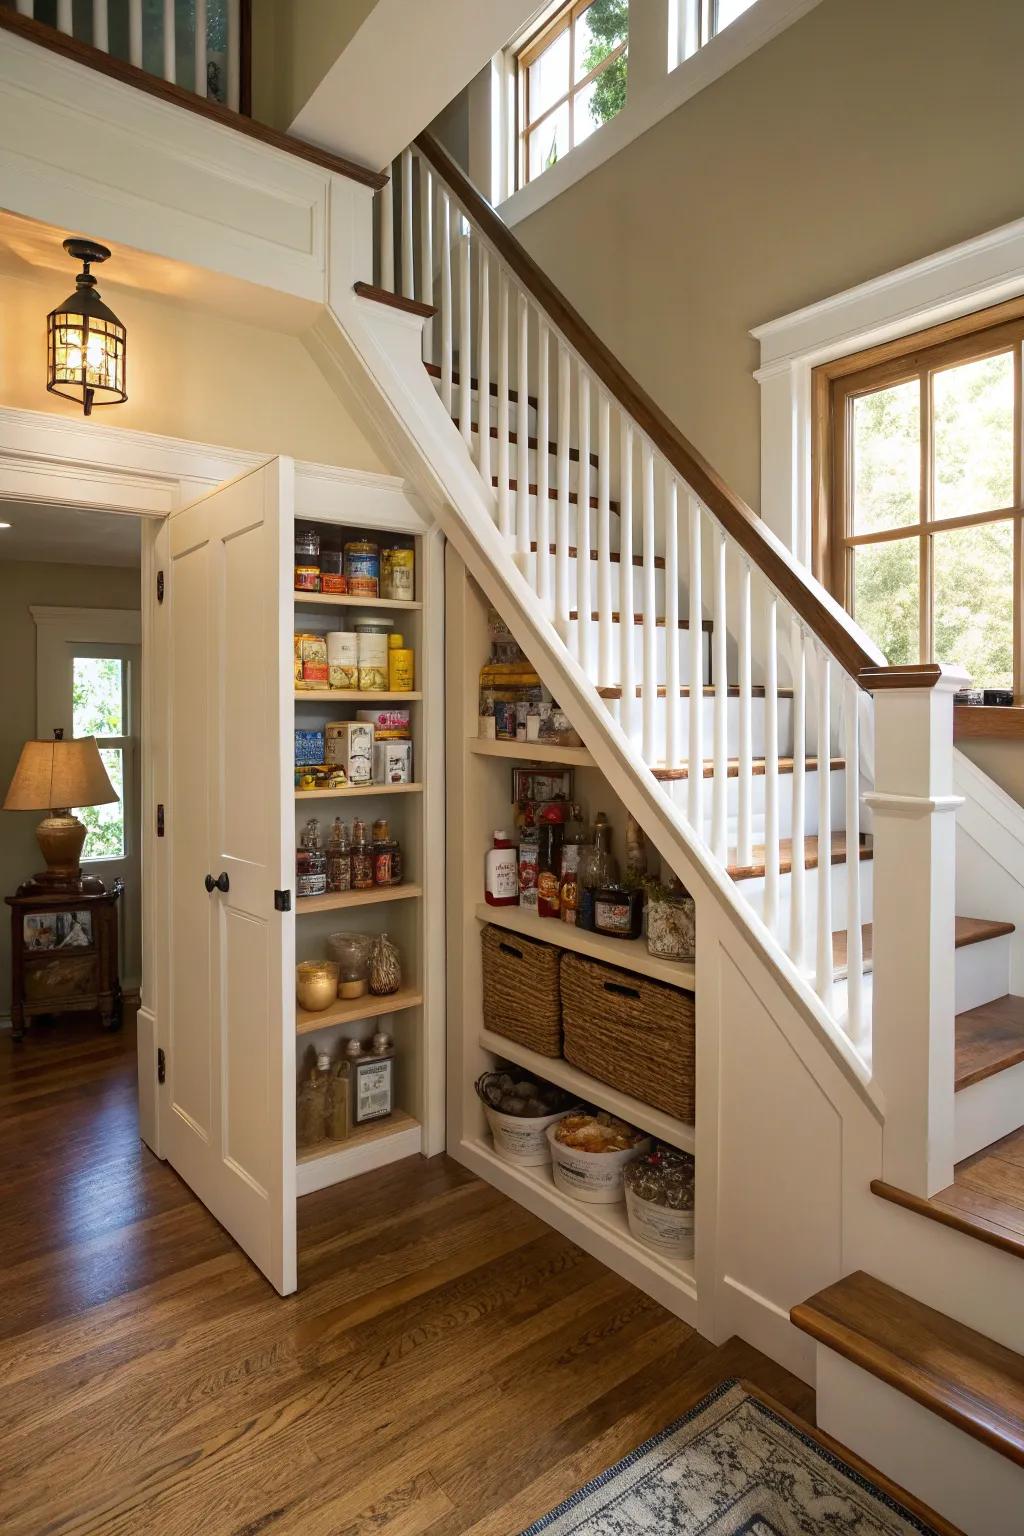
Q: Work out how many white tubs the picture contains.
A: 3